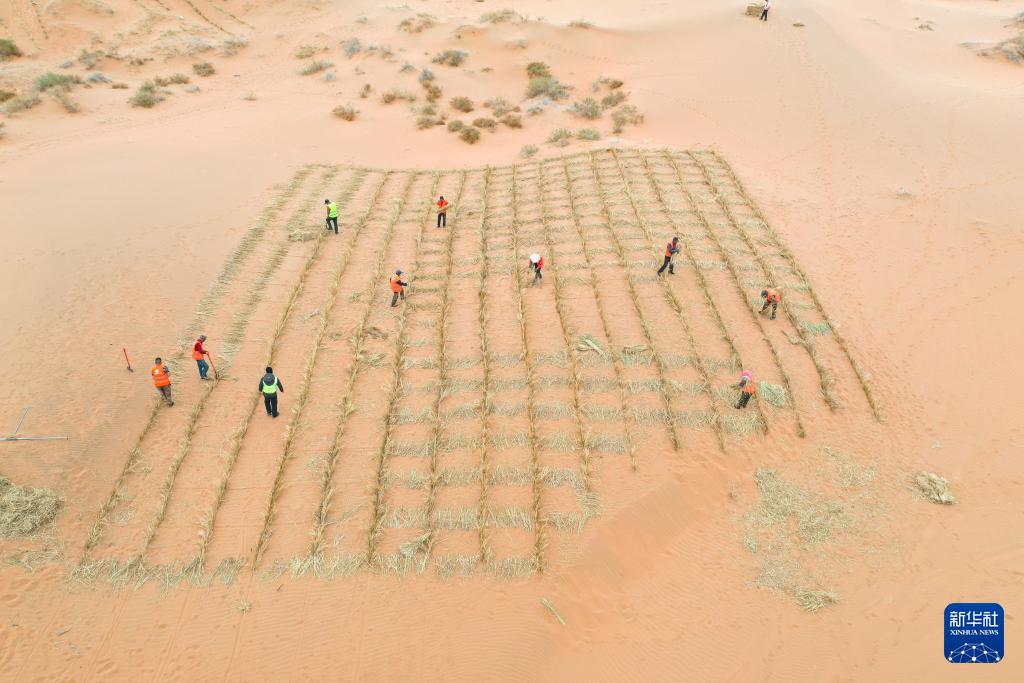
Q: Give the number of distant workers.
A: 1